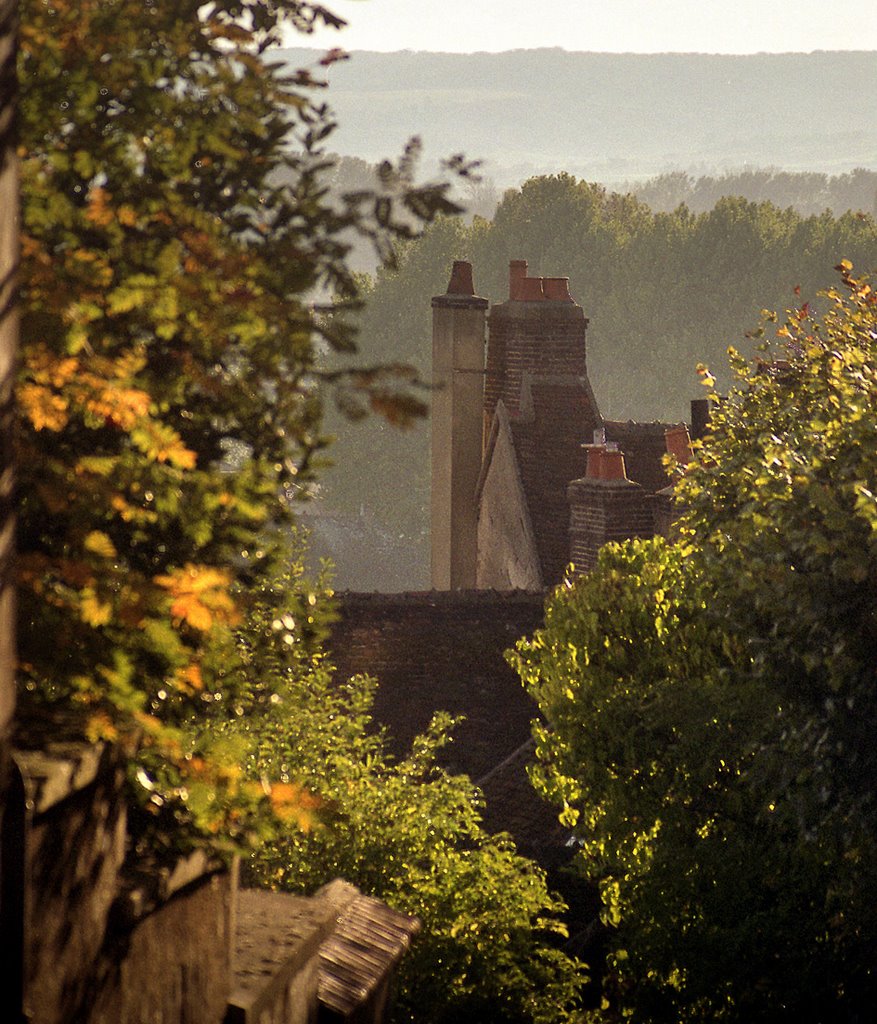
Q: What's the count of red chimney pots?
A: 7